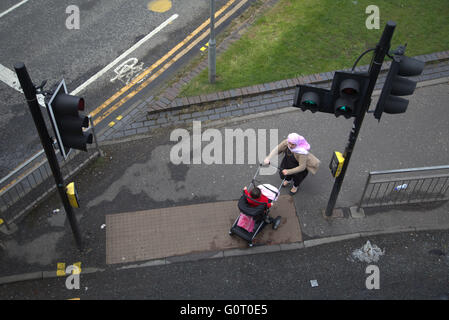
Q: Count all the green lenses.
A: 2